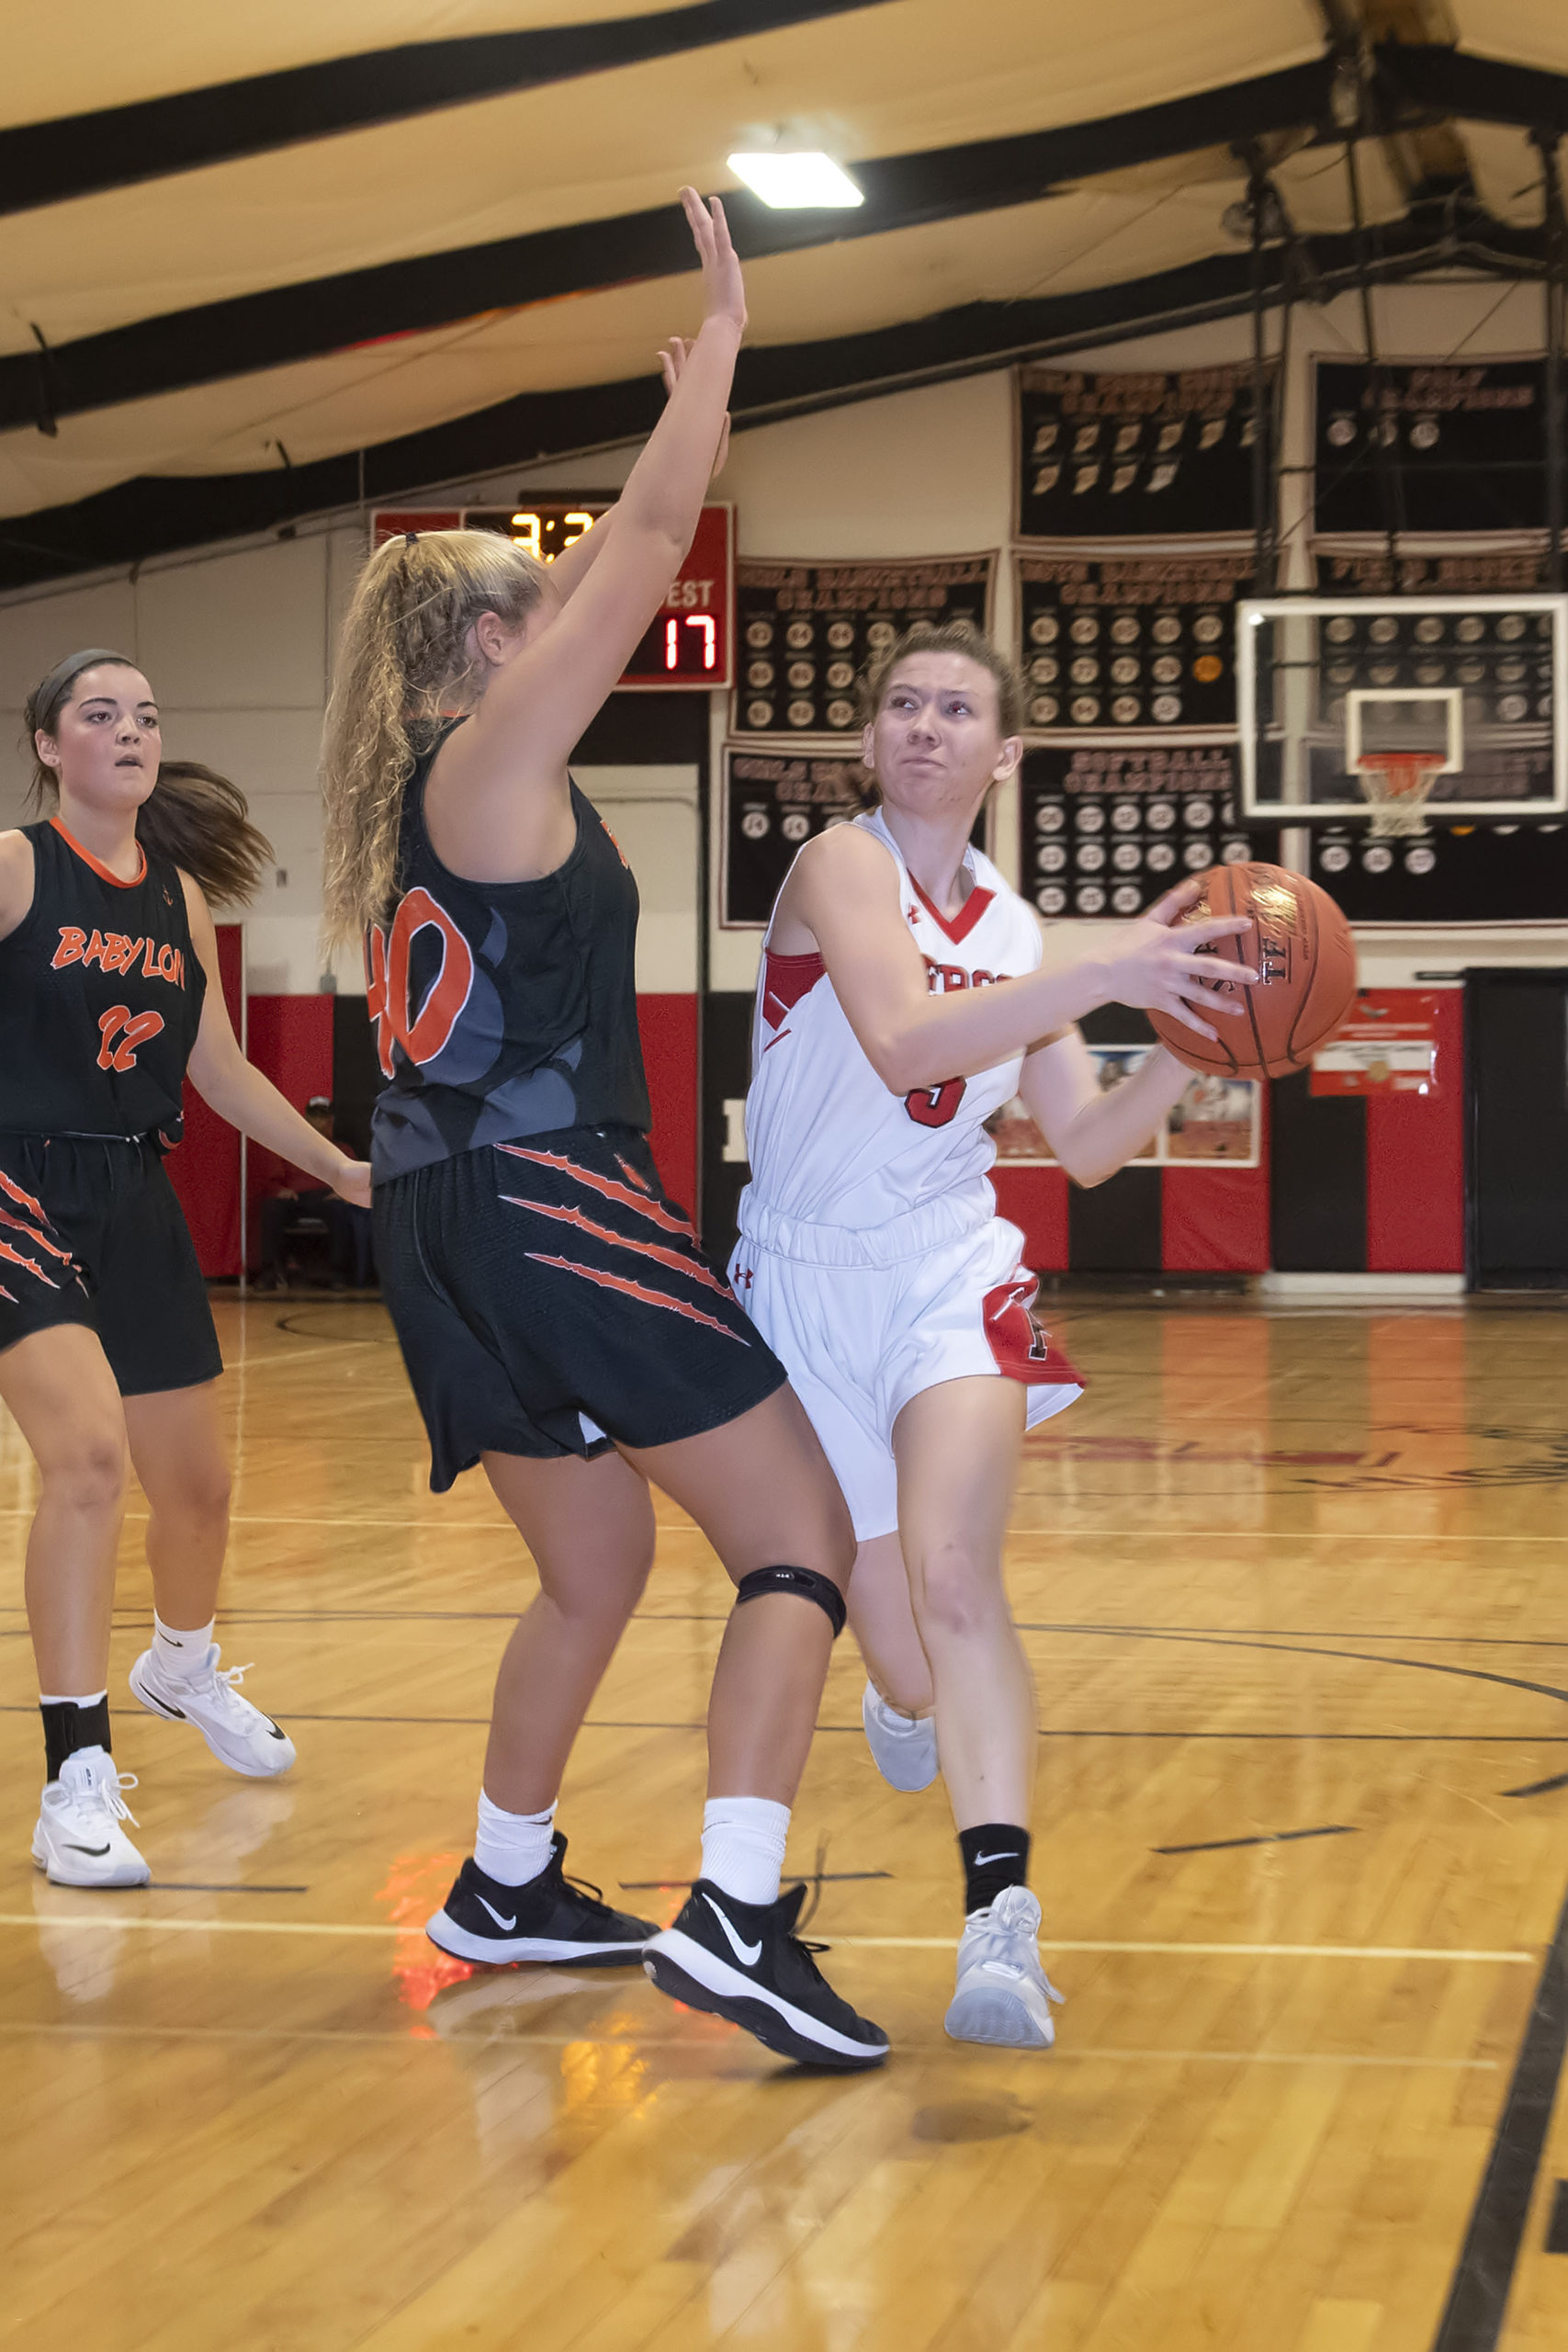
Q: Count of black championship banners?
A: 8